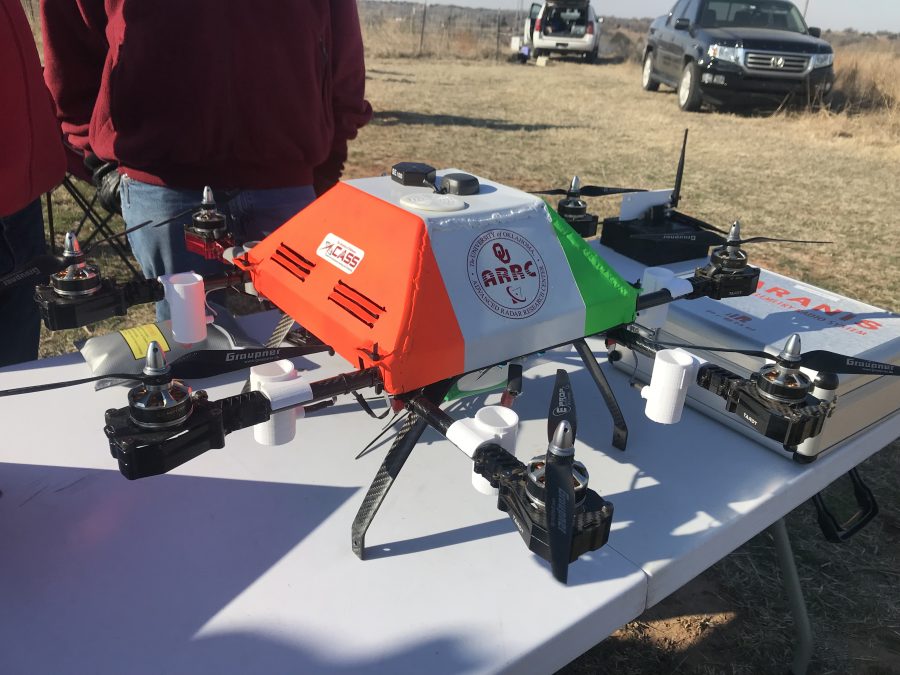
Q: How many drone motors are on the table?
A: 7